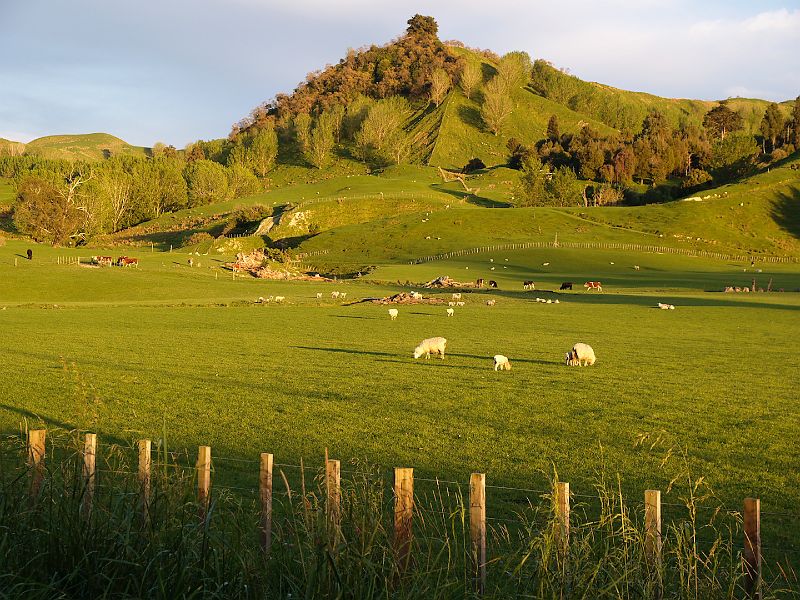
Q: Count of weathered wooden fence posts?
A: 11